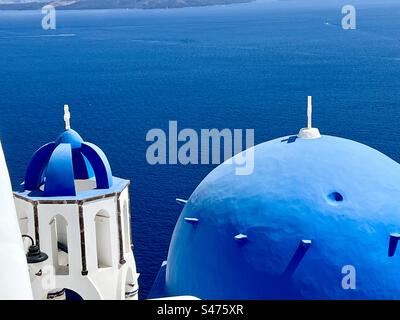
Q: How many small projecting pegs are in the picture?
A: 5